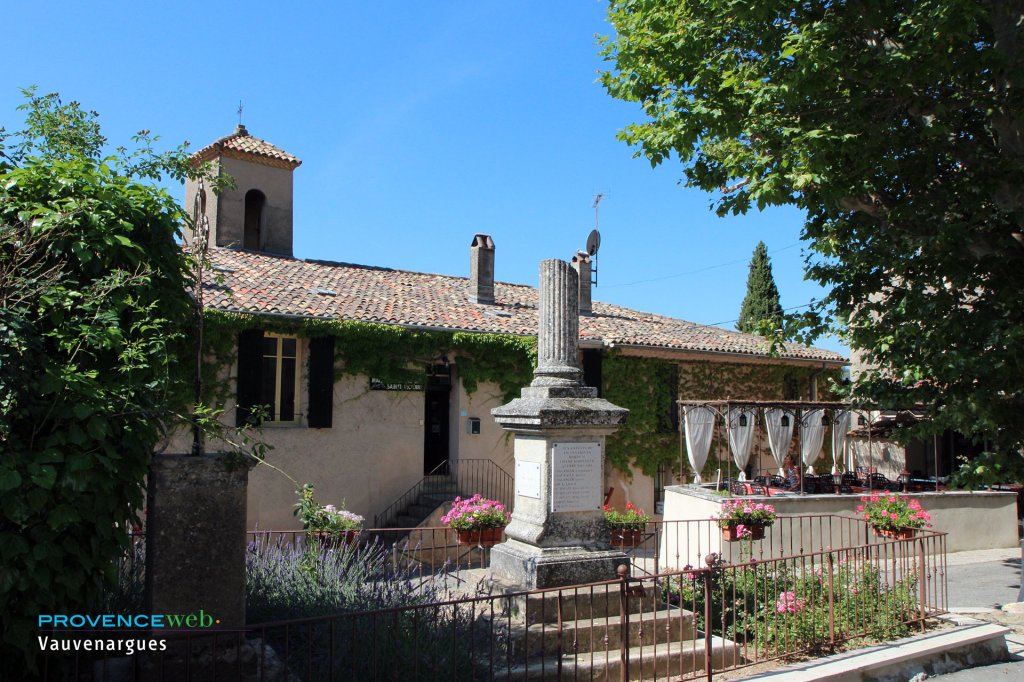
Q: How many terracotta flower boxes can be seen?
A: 5